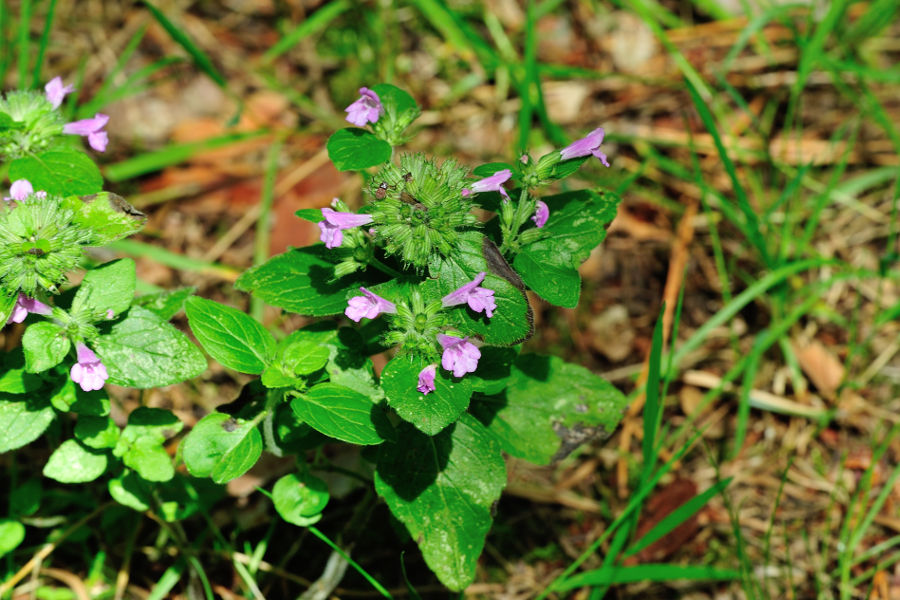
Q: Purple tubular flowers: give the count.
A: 14